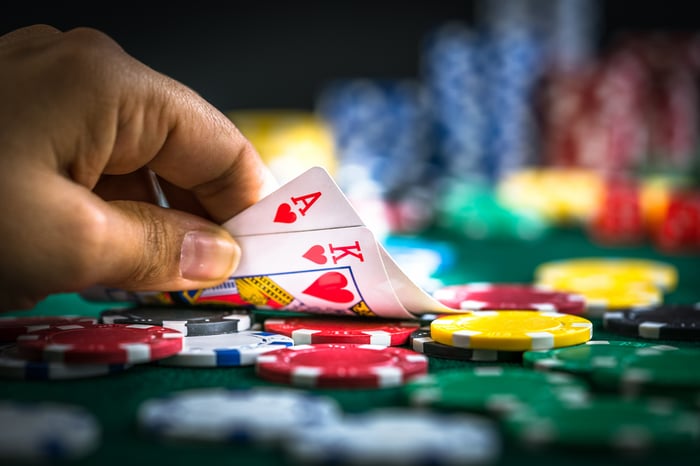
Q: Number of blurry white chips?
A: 3